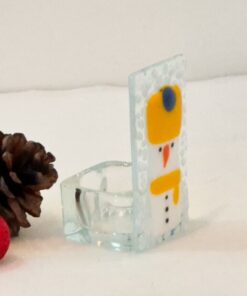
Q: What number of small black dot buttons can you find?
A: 3